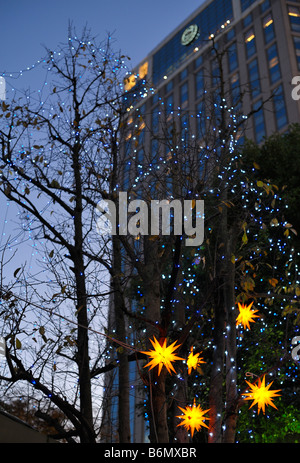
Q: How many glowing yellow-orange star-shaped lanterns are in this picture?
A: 5